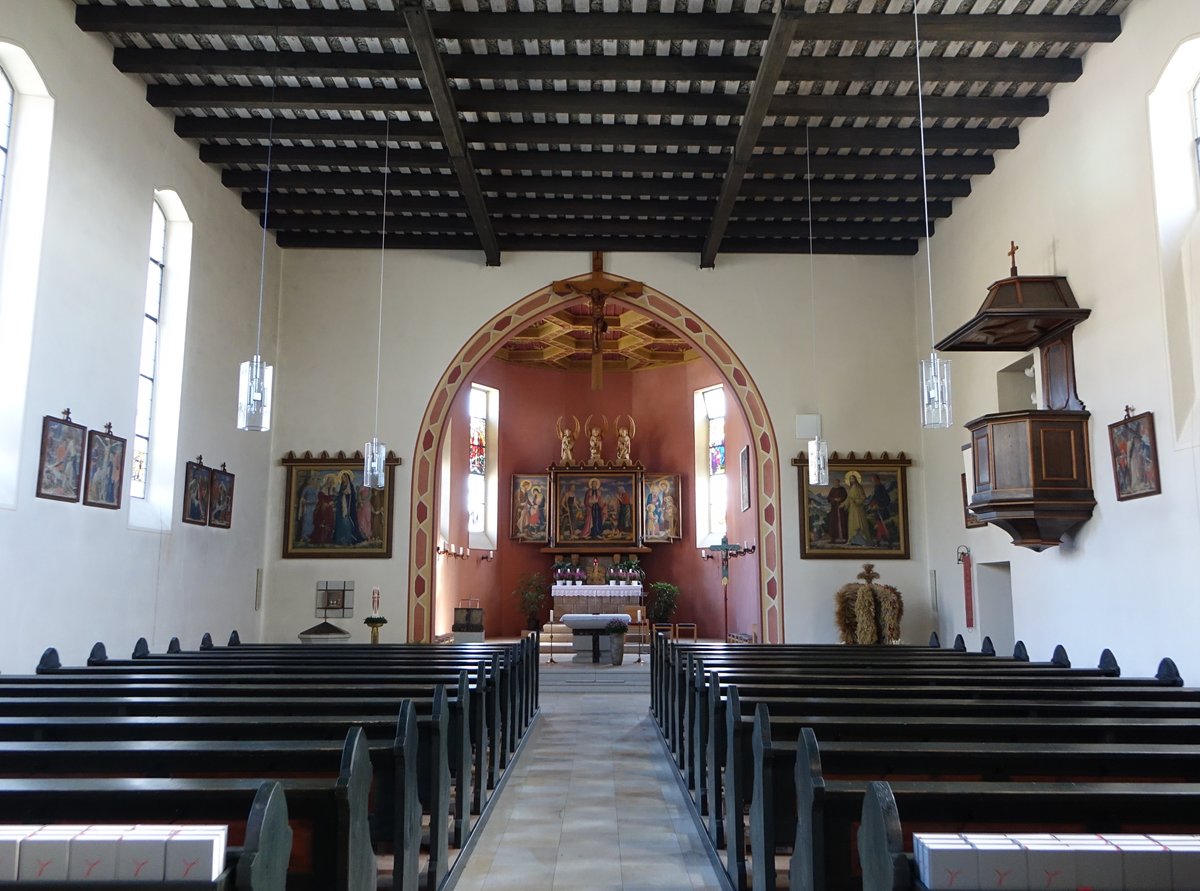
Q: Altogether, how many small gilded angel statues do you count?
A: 3